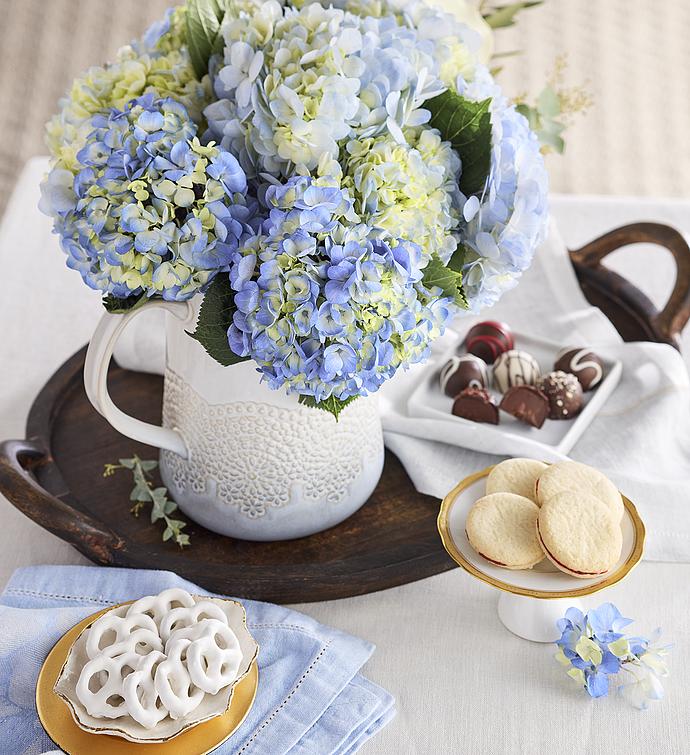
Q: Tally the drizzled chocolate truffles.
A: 4